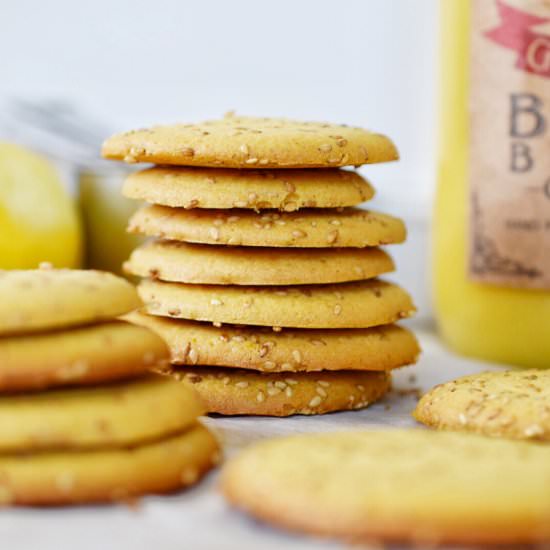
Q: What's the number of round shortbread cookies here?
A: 13